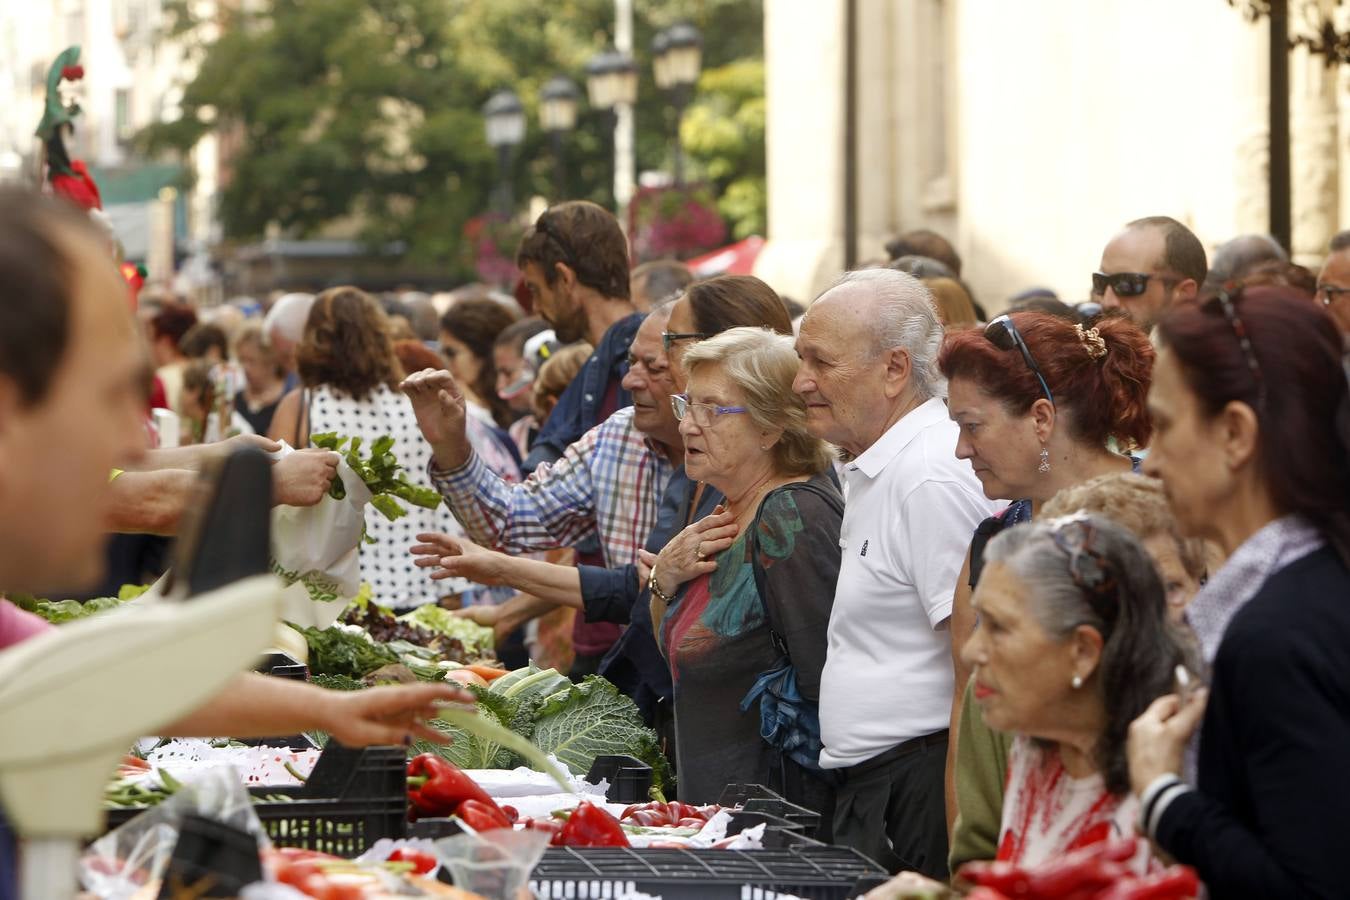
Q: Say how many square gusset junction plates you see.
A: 0